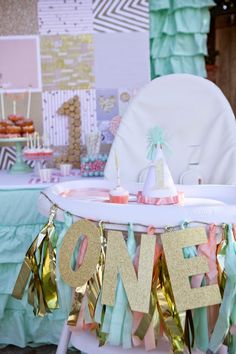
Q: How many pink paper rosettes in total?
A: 1